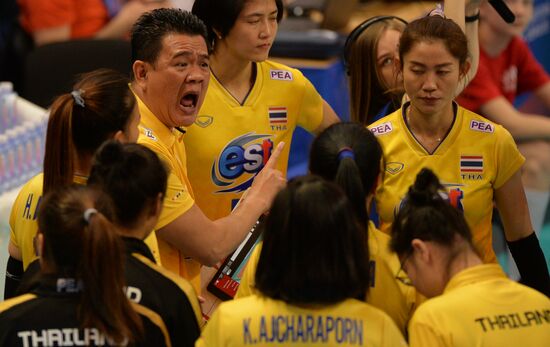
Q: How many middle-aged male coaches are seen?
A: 1